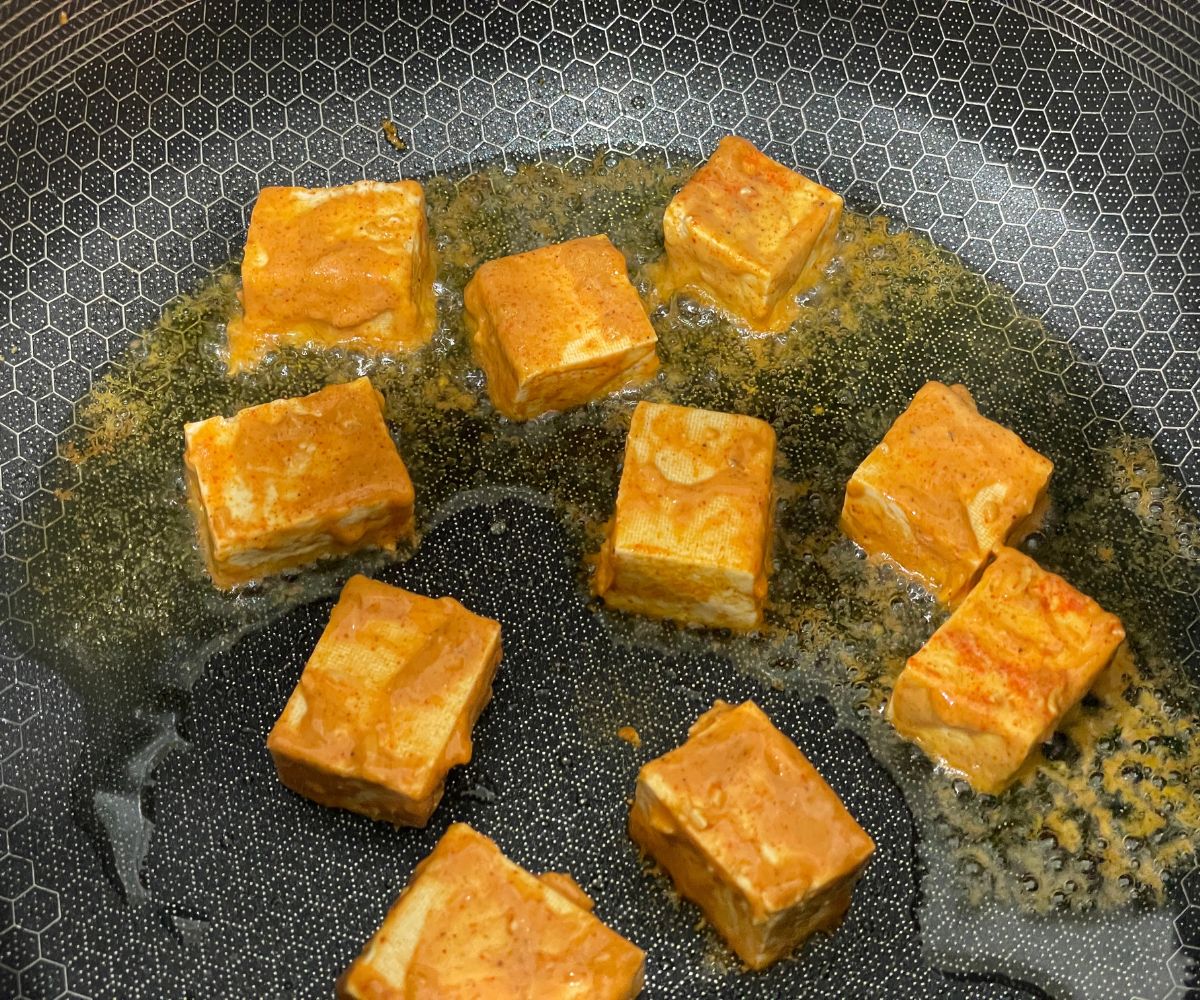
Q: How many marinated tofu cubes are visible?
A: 10